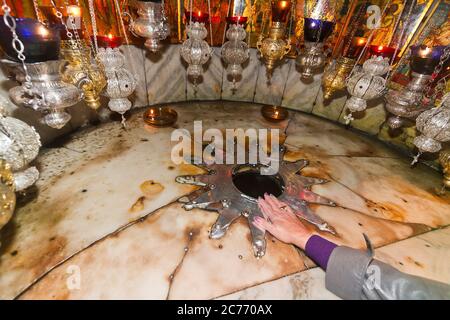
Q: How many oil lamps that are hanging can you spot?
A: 15